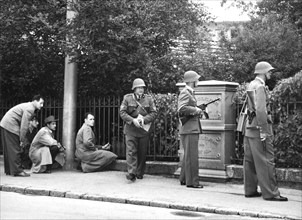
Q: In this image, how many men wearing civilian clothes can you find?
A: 4